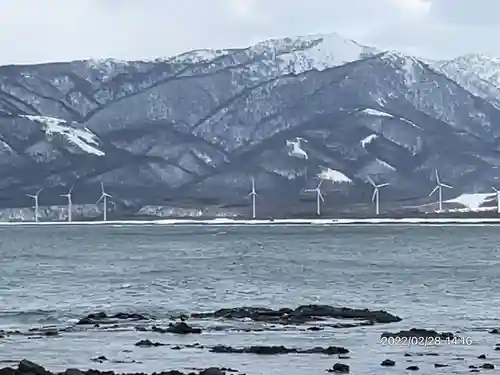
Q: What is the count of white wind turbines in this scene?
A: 8